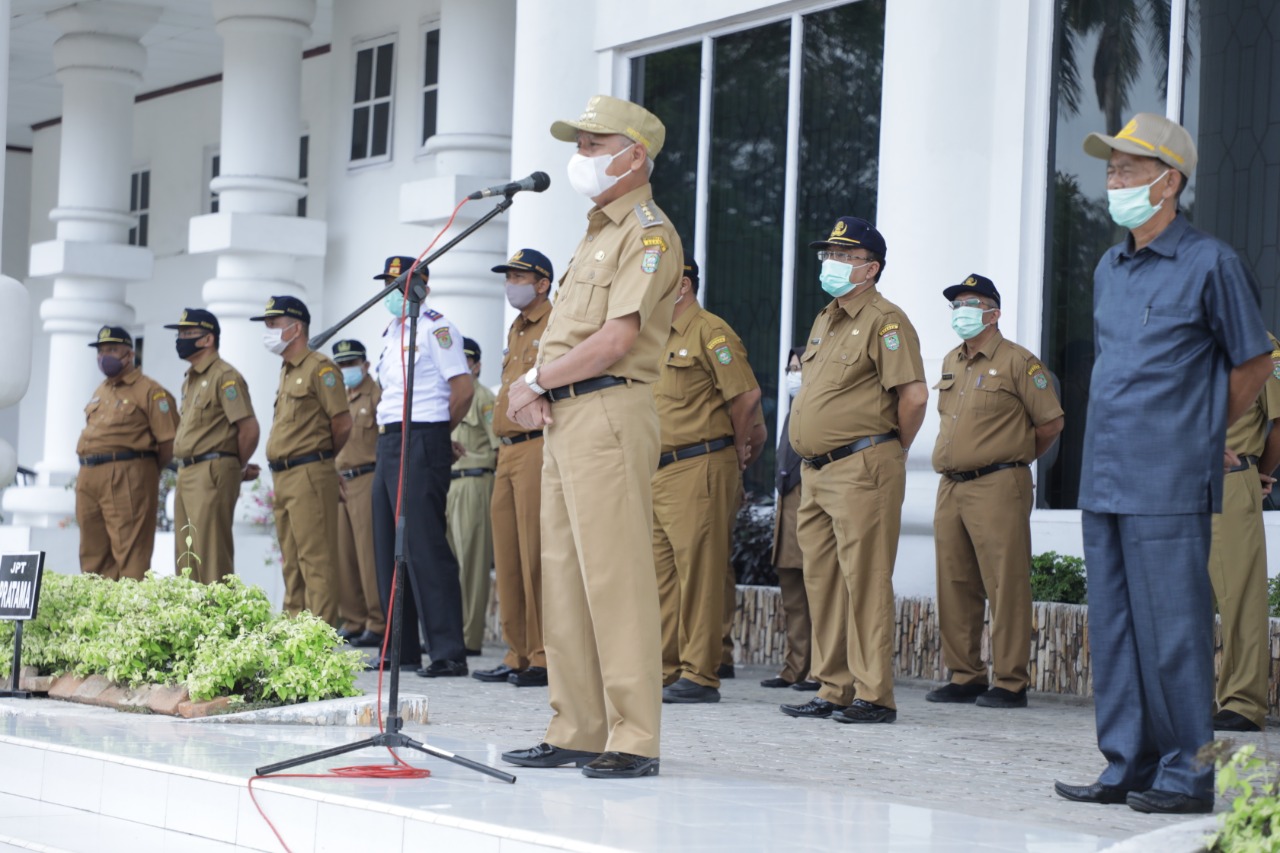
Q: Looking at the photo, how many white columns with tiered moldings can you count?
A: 3